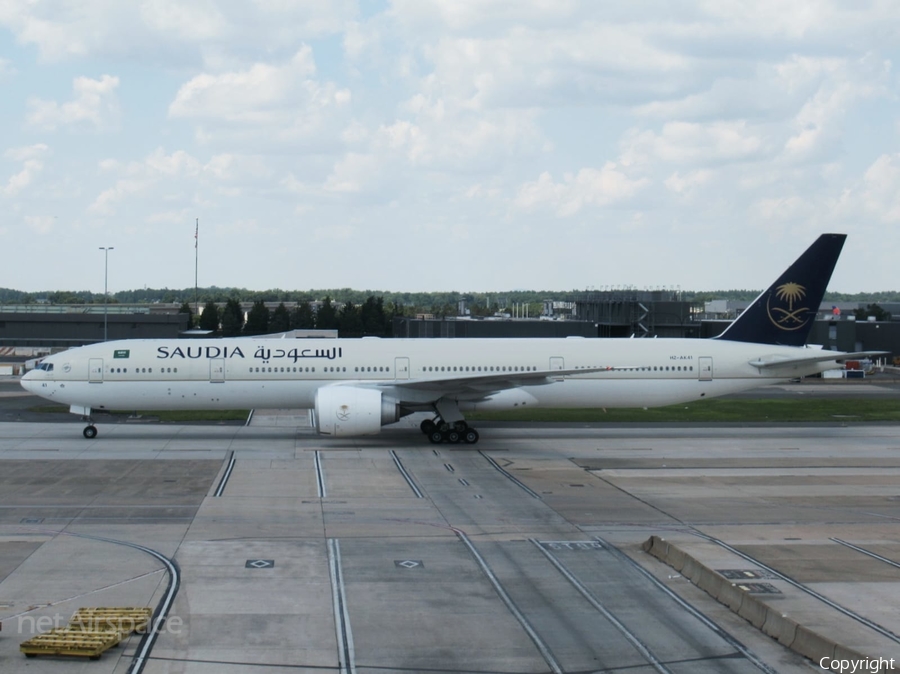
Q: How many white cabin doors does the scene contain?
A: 5